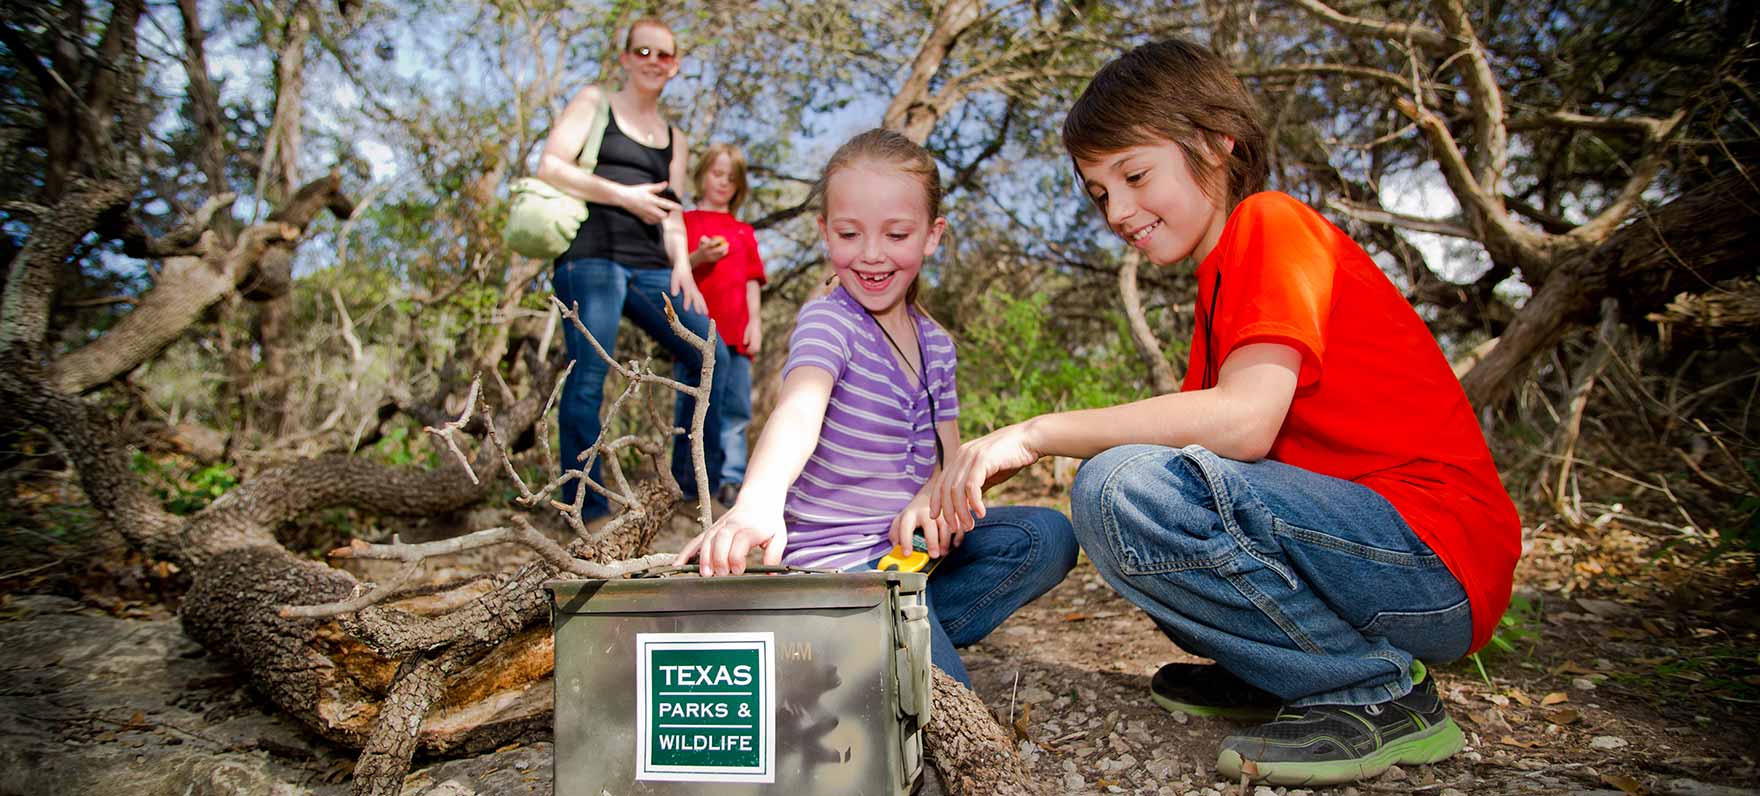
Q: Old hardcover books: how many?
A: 0